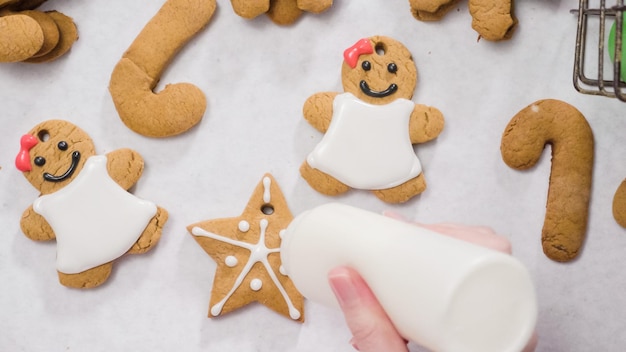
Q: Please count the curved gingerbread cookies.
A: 2